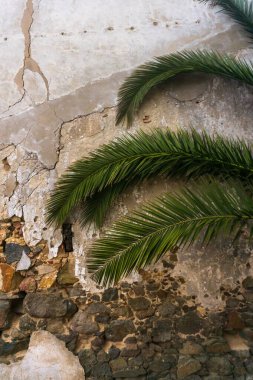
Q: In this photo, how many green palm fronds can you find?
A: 5